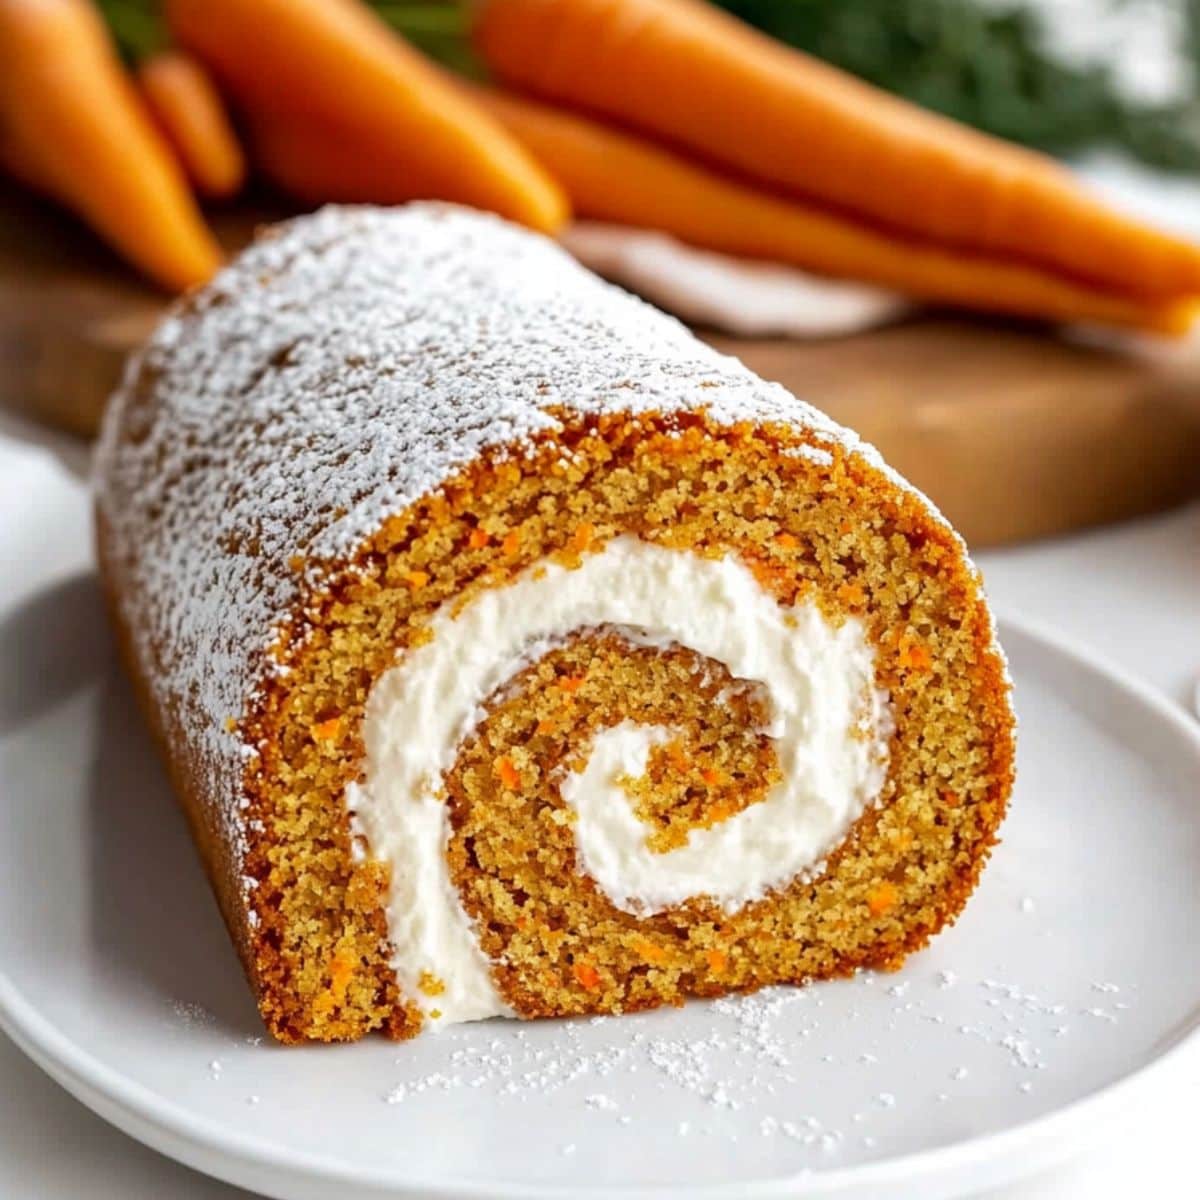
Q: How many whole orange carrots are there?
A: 5